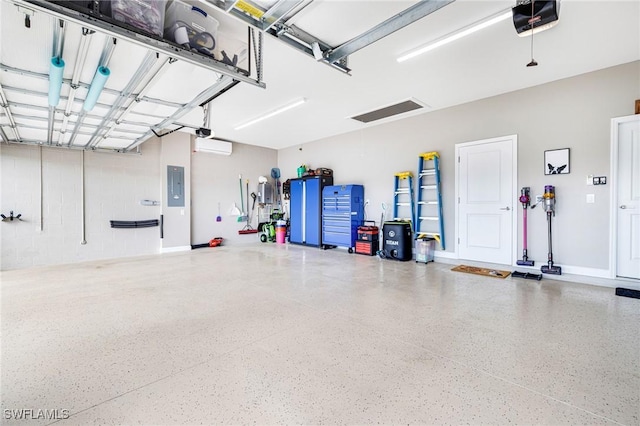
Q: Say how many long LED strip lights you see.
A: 2